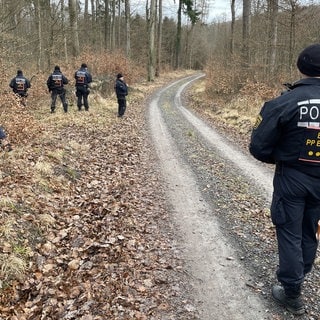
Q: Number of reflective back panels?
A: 4